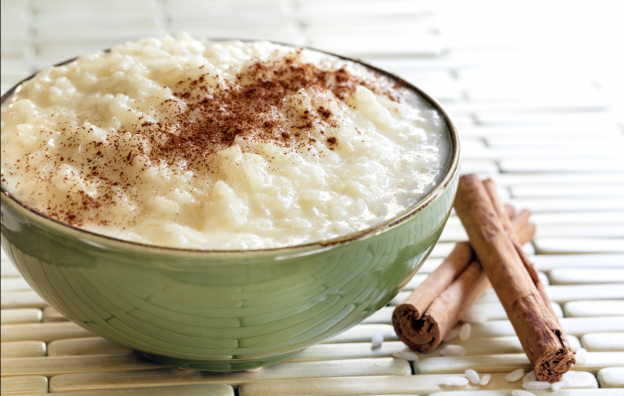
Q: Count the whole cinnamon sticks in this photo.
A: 2